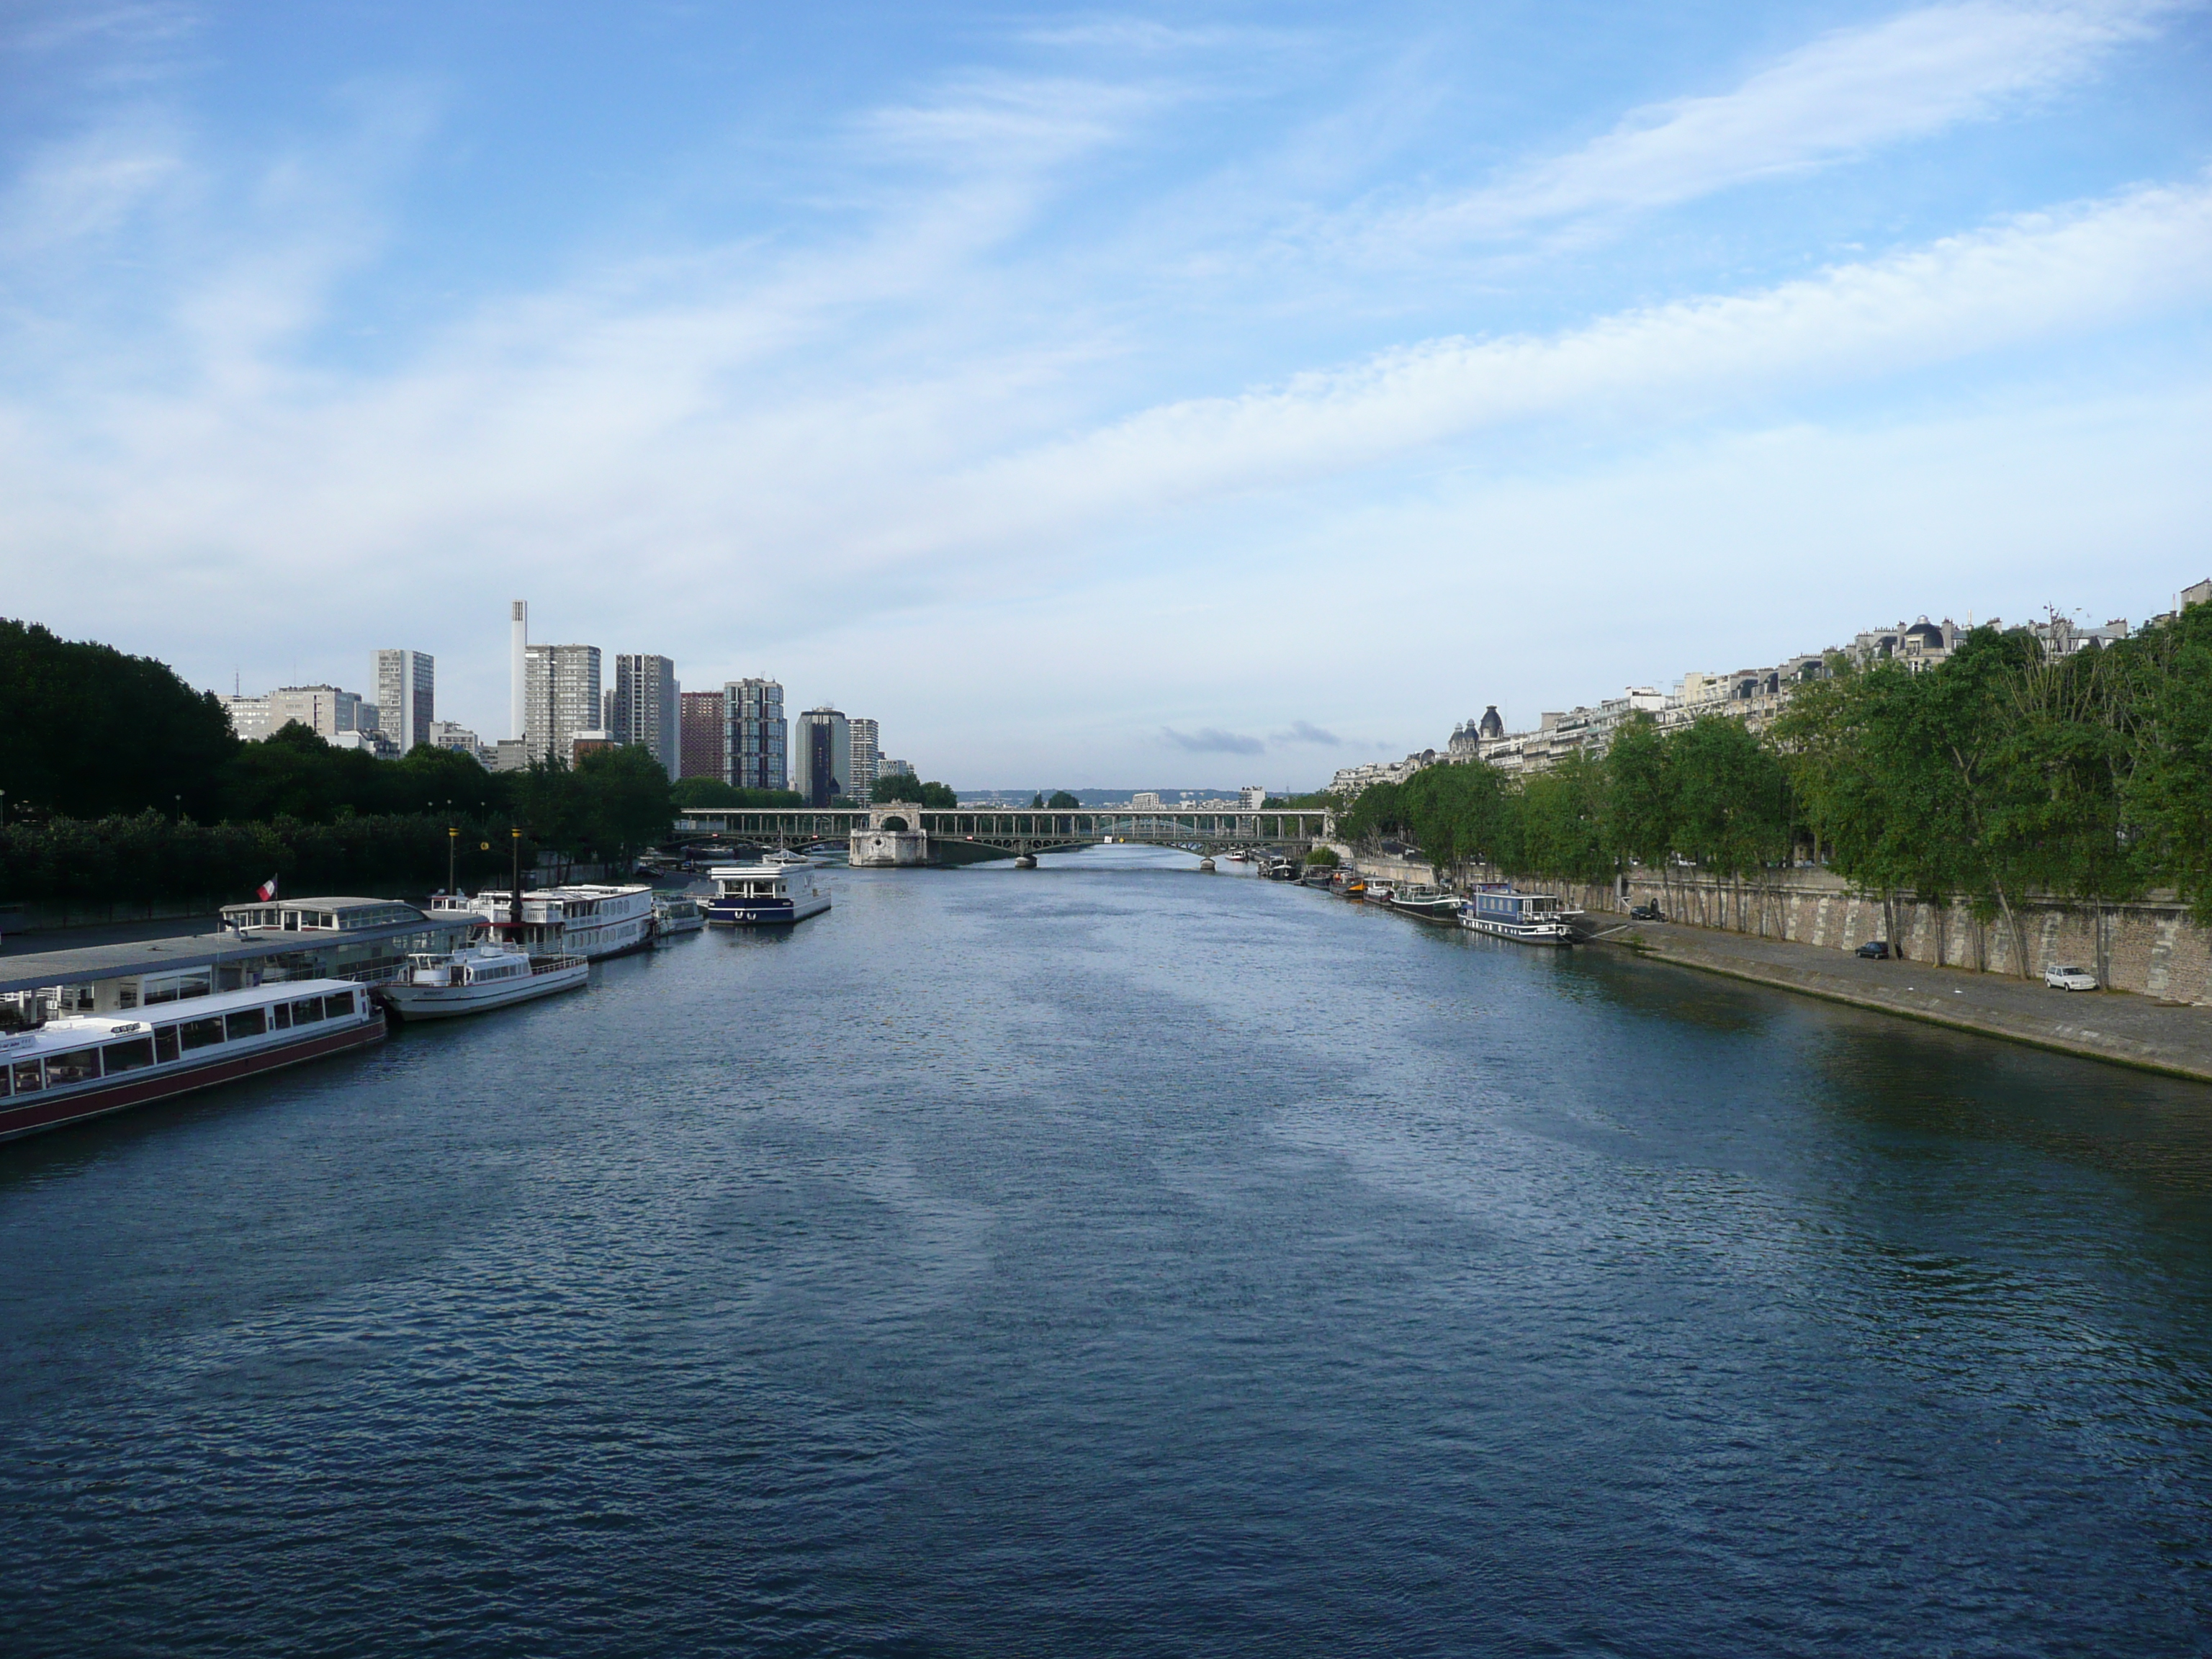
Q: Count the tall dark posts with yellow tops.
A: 2